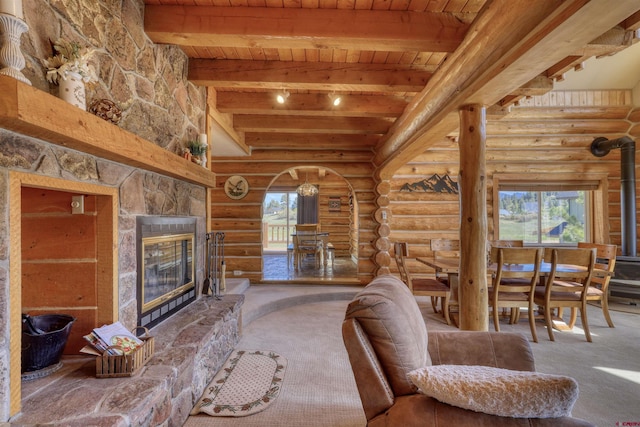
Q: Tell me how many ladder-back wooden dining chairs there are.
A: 6